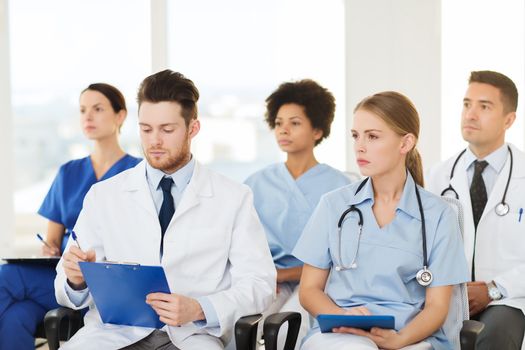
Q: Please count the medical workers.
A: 5